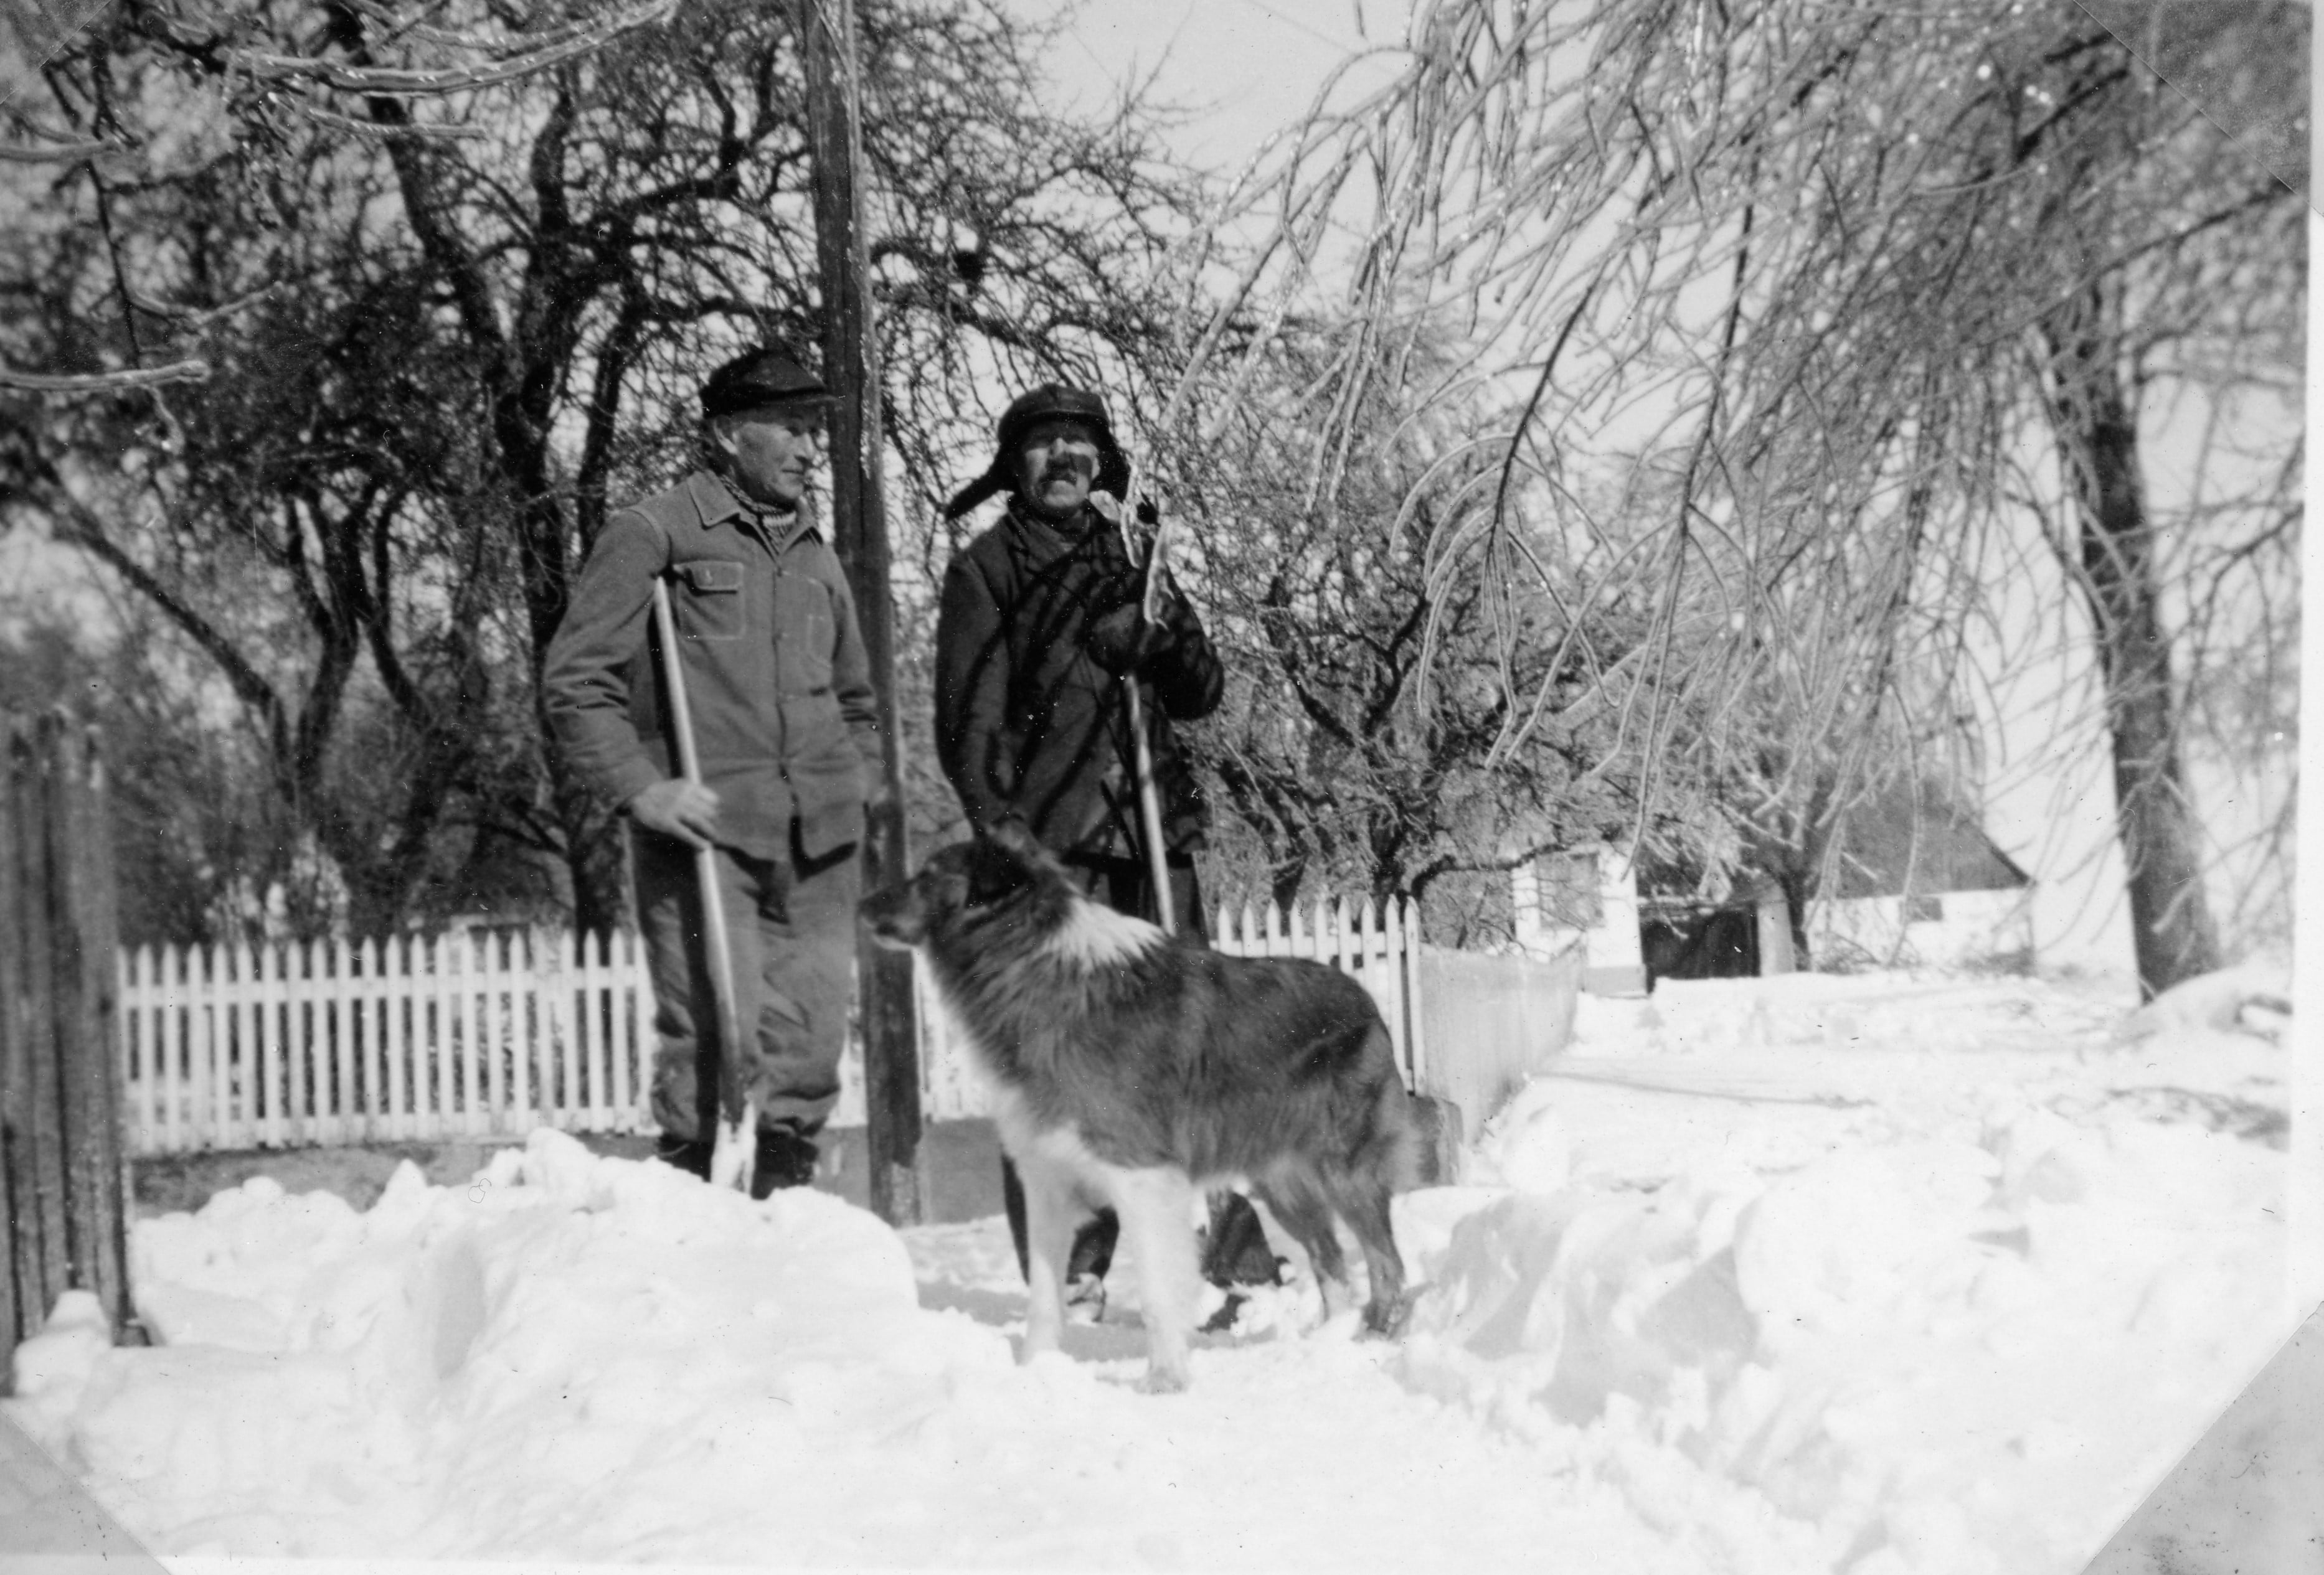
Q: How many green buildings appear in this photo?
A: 0